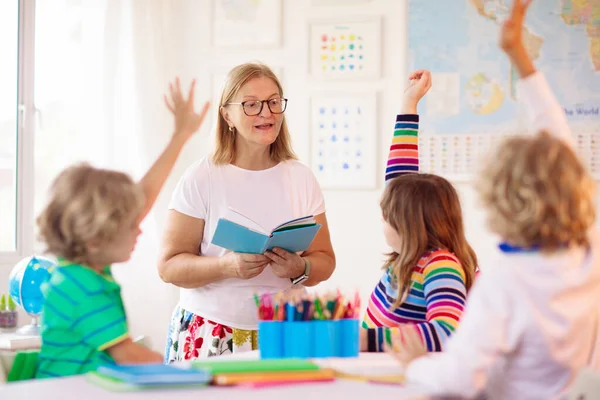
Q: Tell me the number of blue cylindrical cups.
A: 4